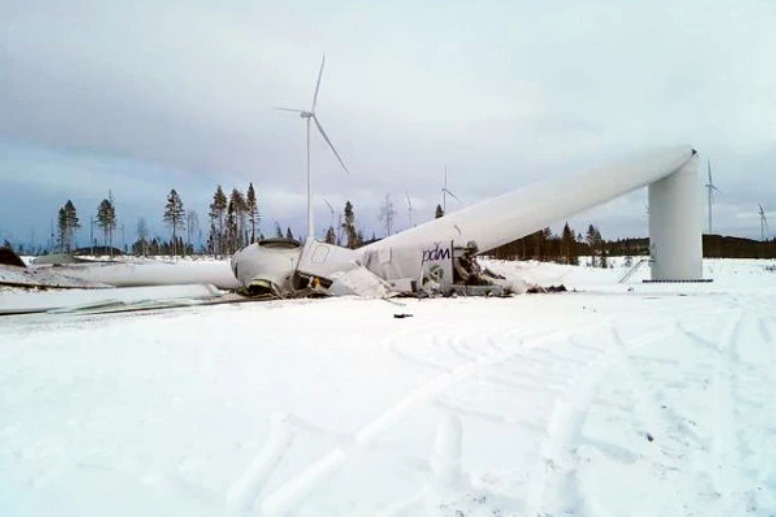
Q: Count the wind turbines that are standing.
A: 6